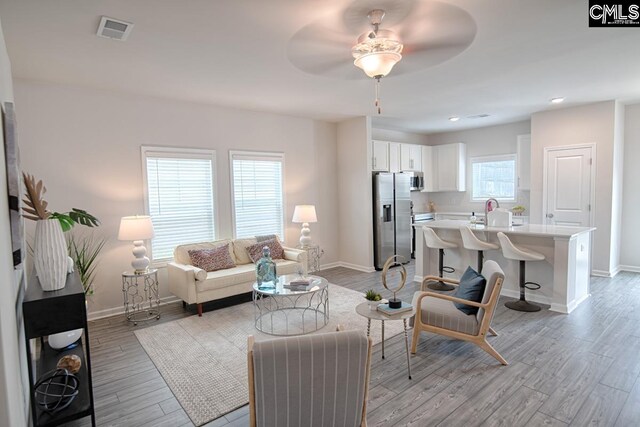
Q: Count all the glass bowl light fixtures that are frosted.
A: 1